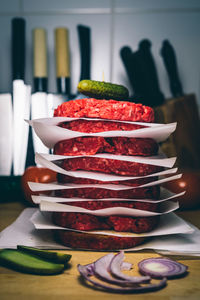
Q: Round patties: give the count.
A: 9